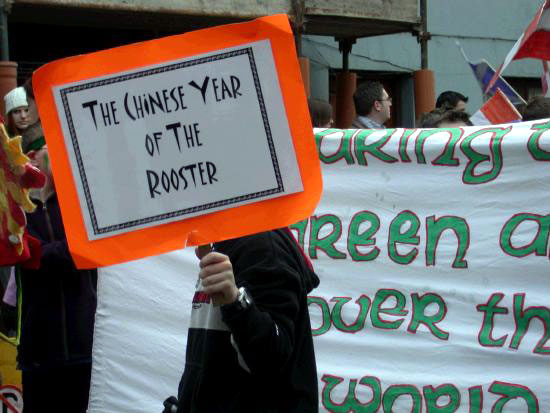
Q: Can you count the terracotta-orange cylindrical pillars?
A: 4